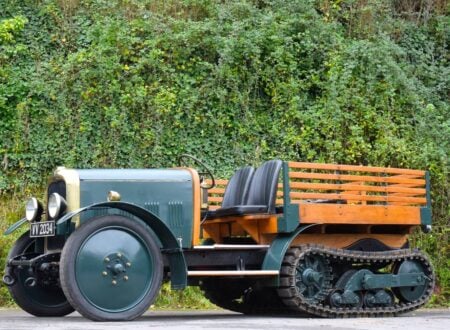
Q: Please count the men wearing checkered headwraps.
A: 0